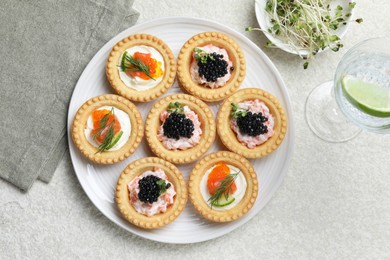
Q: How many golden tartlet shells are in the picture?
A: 7